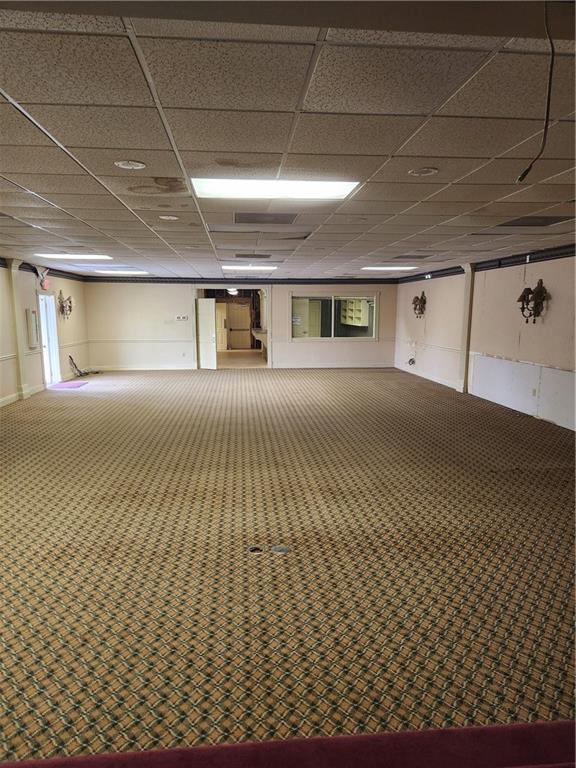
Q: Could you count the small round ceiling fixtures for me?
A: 3